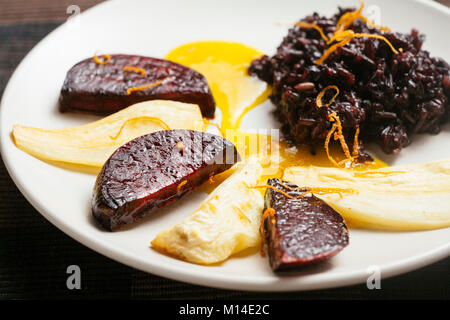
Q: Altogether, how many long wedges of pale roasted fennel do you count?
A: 3